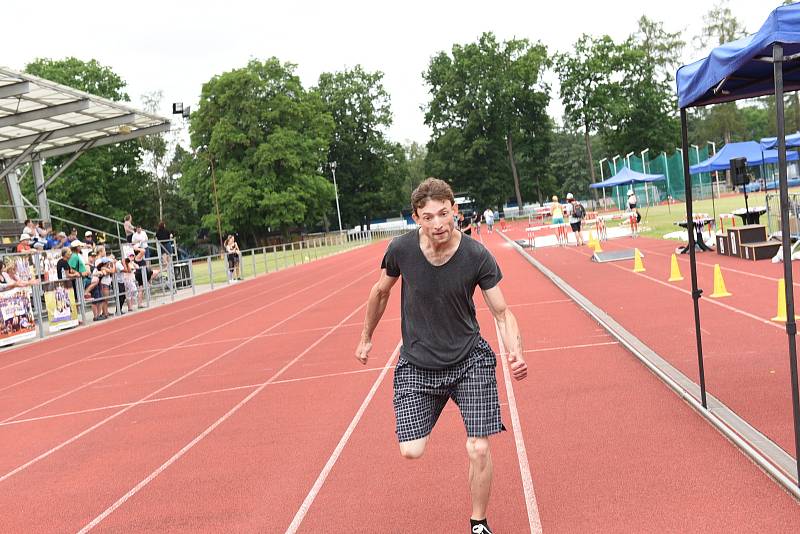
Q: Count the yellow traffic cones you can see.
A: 6